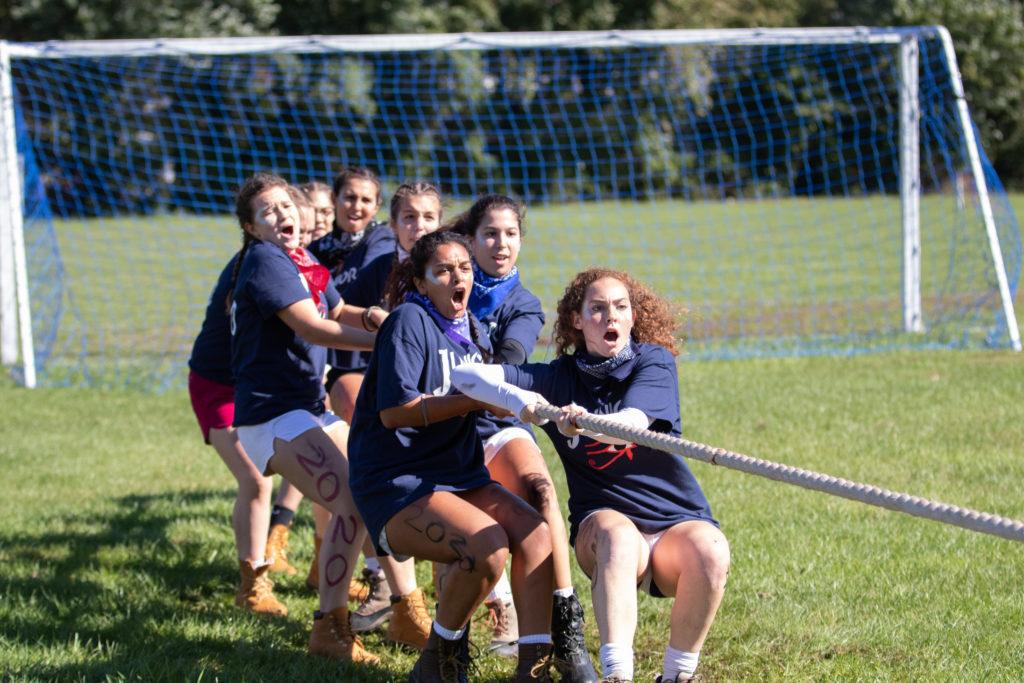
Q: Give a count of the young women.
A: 8